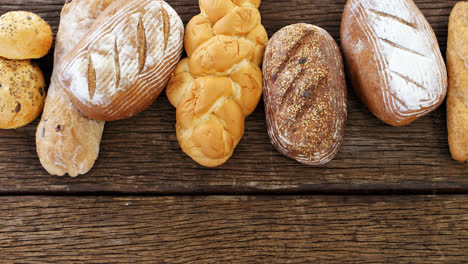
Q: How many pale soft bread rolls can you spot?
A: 2